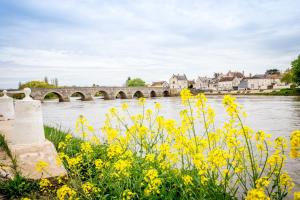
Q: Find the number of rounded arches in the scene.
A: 7